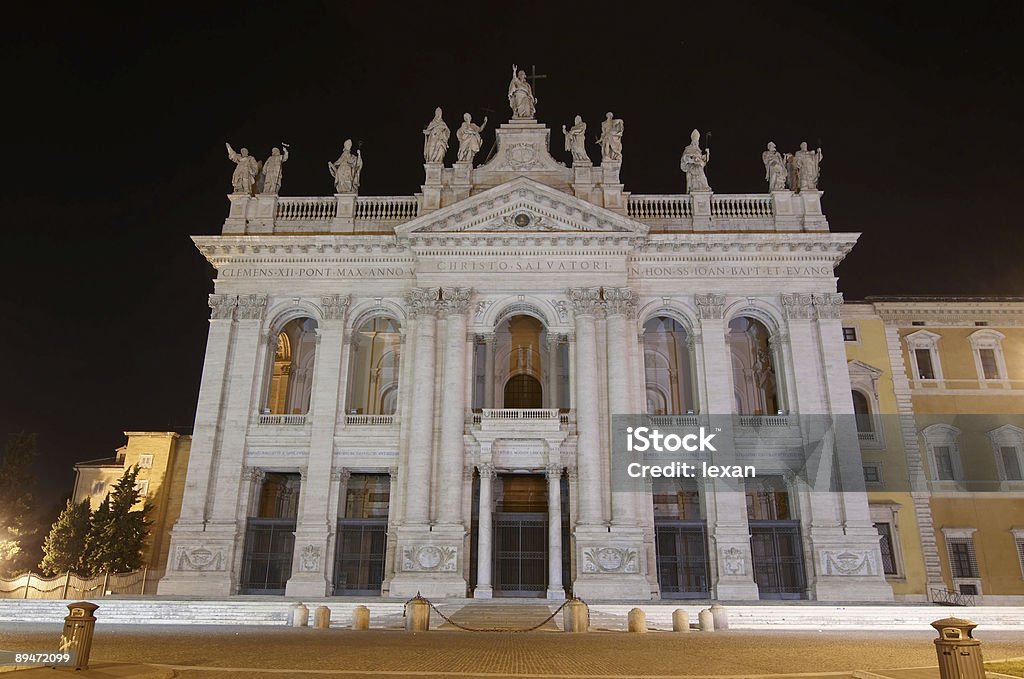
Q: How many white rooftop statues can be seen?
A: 11